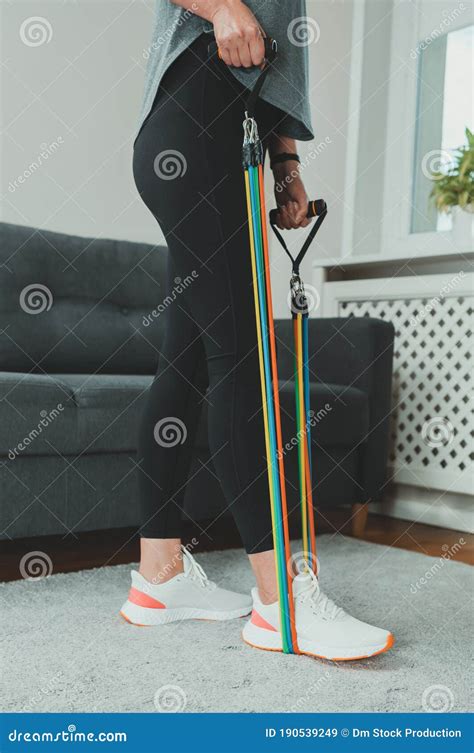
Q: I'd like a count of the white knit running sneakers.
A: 2